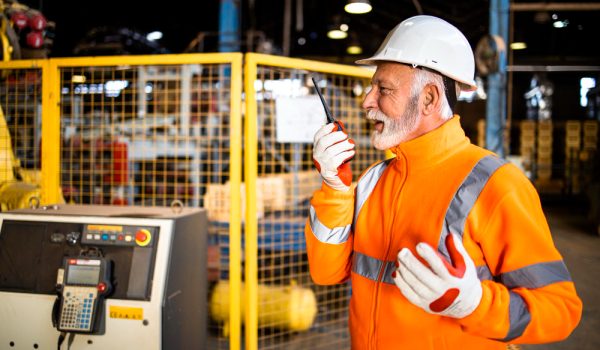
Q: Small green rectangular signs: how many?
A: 0